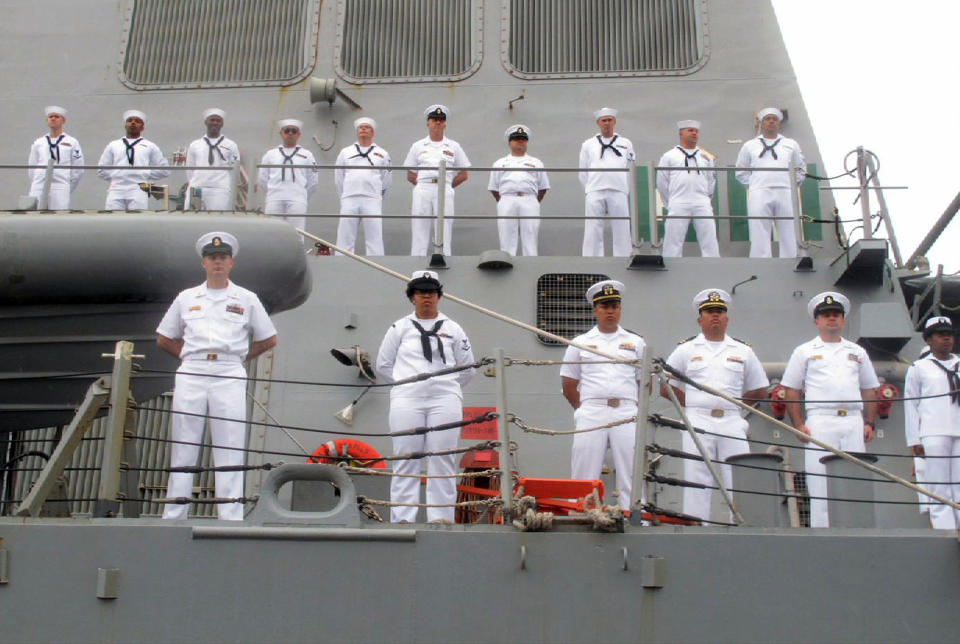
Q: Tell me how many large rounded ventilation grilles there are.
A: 3